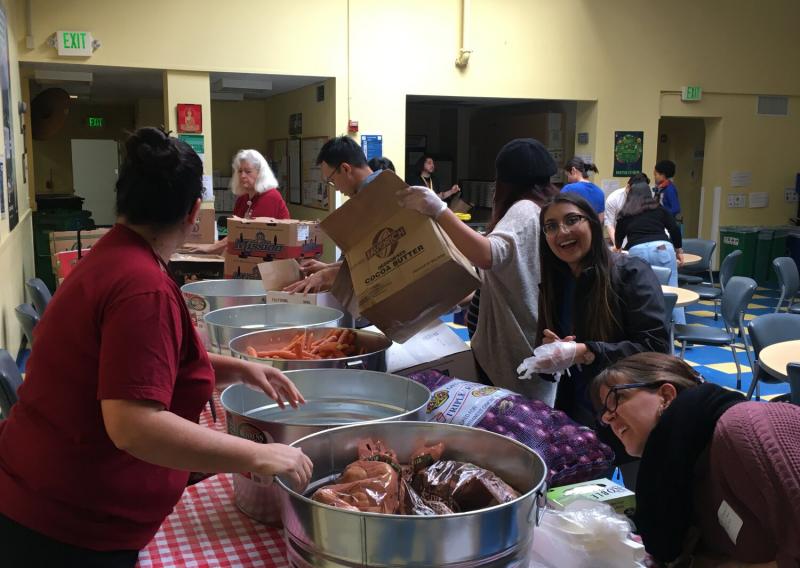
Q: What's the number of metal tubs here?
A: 5